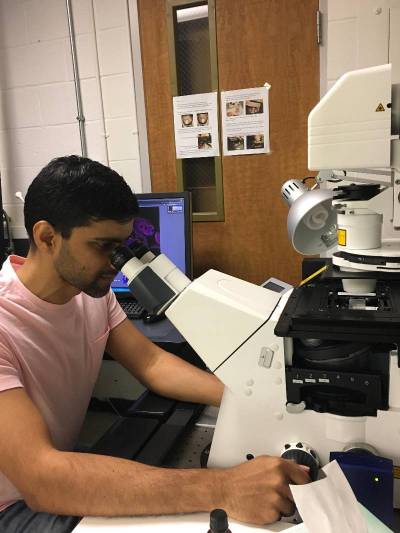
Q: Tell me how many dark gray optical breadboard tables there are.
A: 1